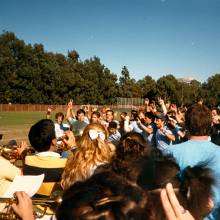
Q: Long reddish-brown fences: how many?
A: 1